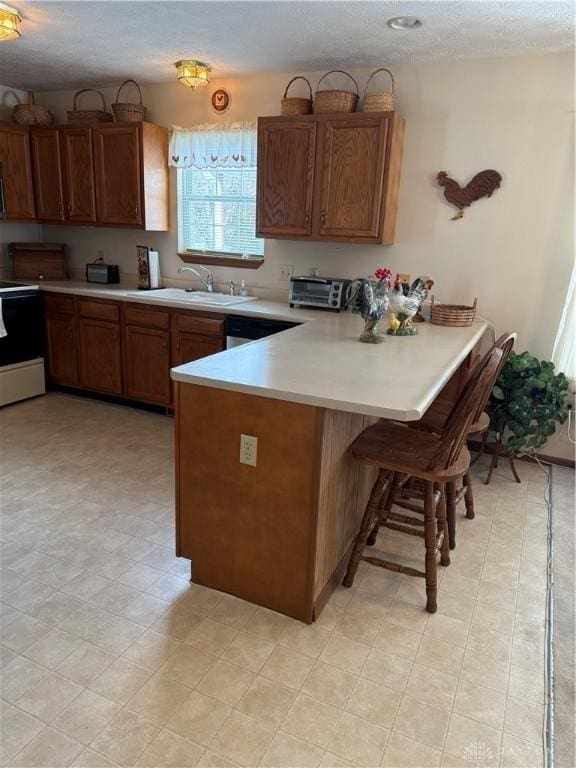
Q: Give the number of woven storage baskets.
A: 7